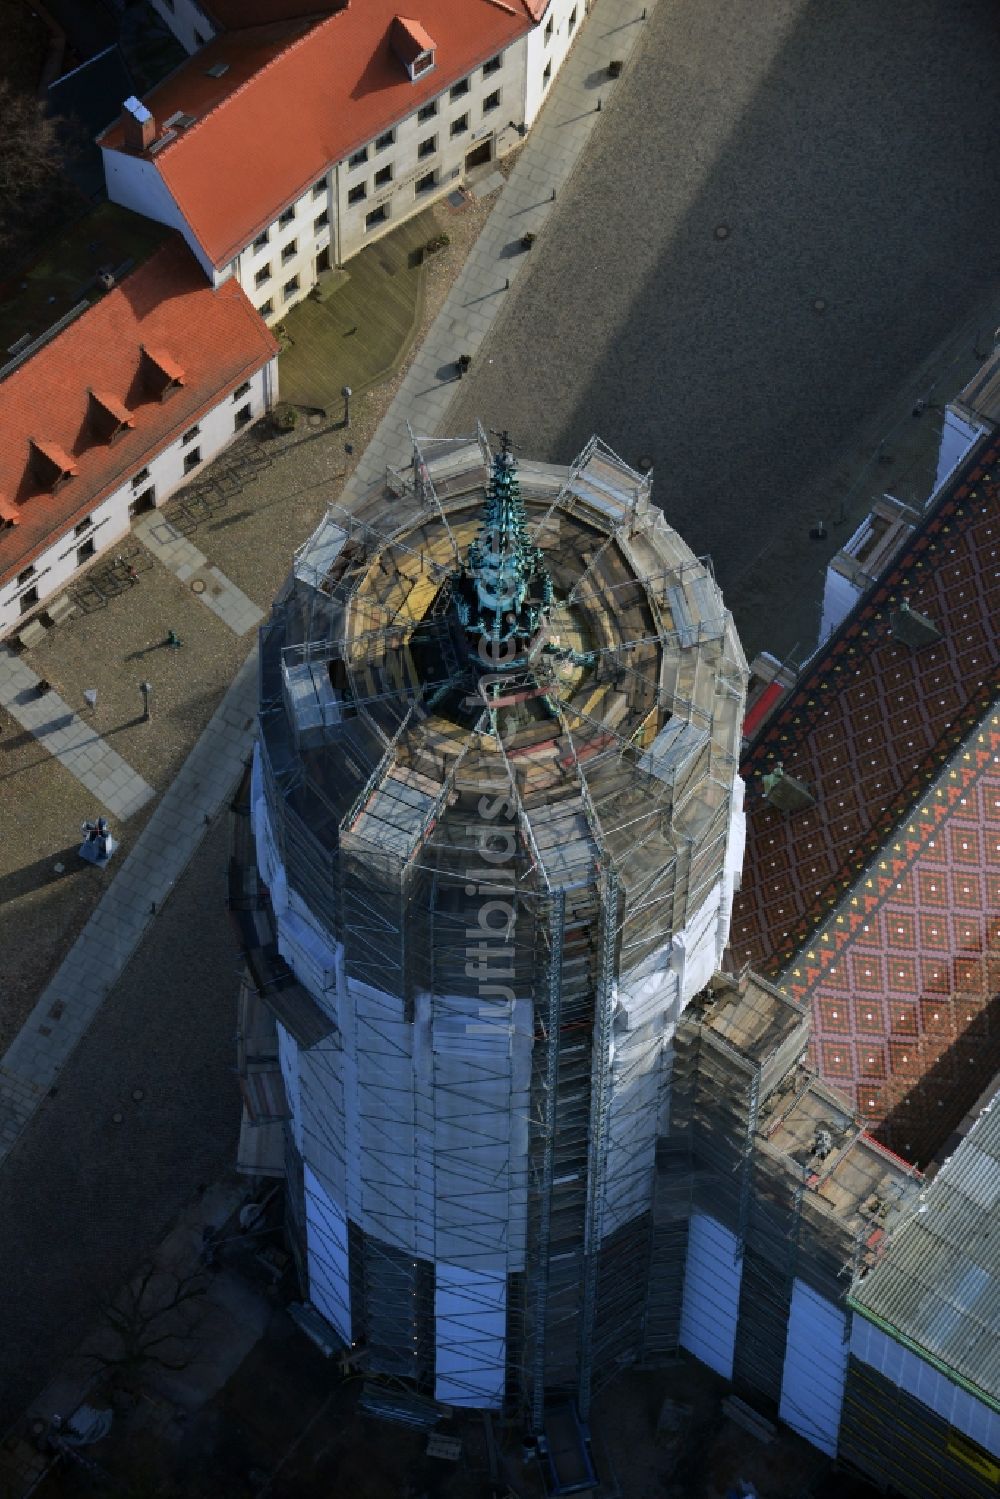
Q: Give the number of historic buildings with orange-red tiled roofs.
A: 2